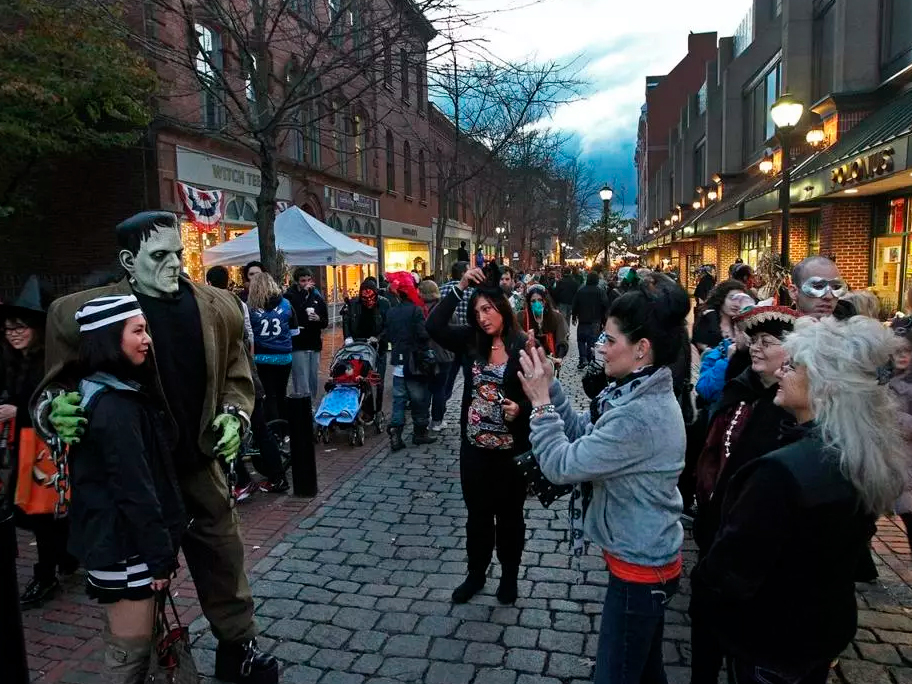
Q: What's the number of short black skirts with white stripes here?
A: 1